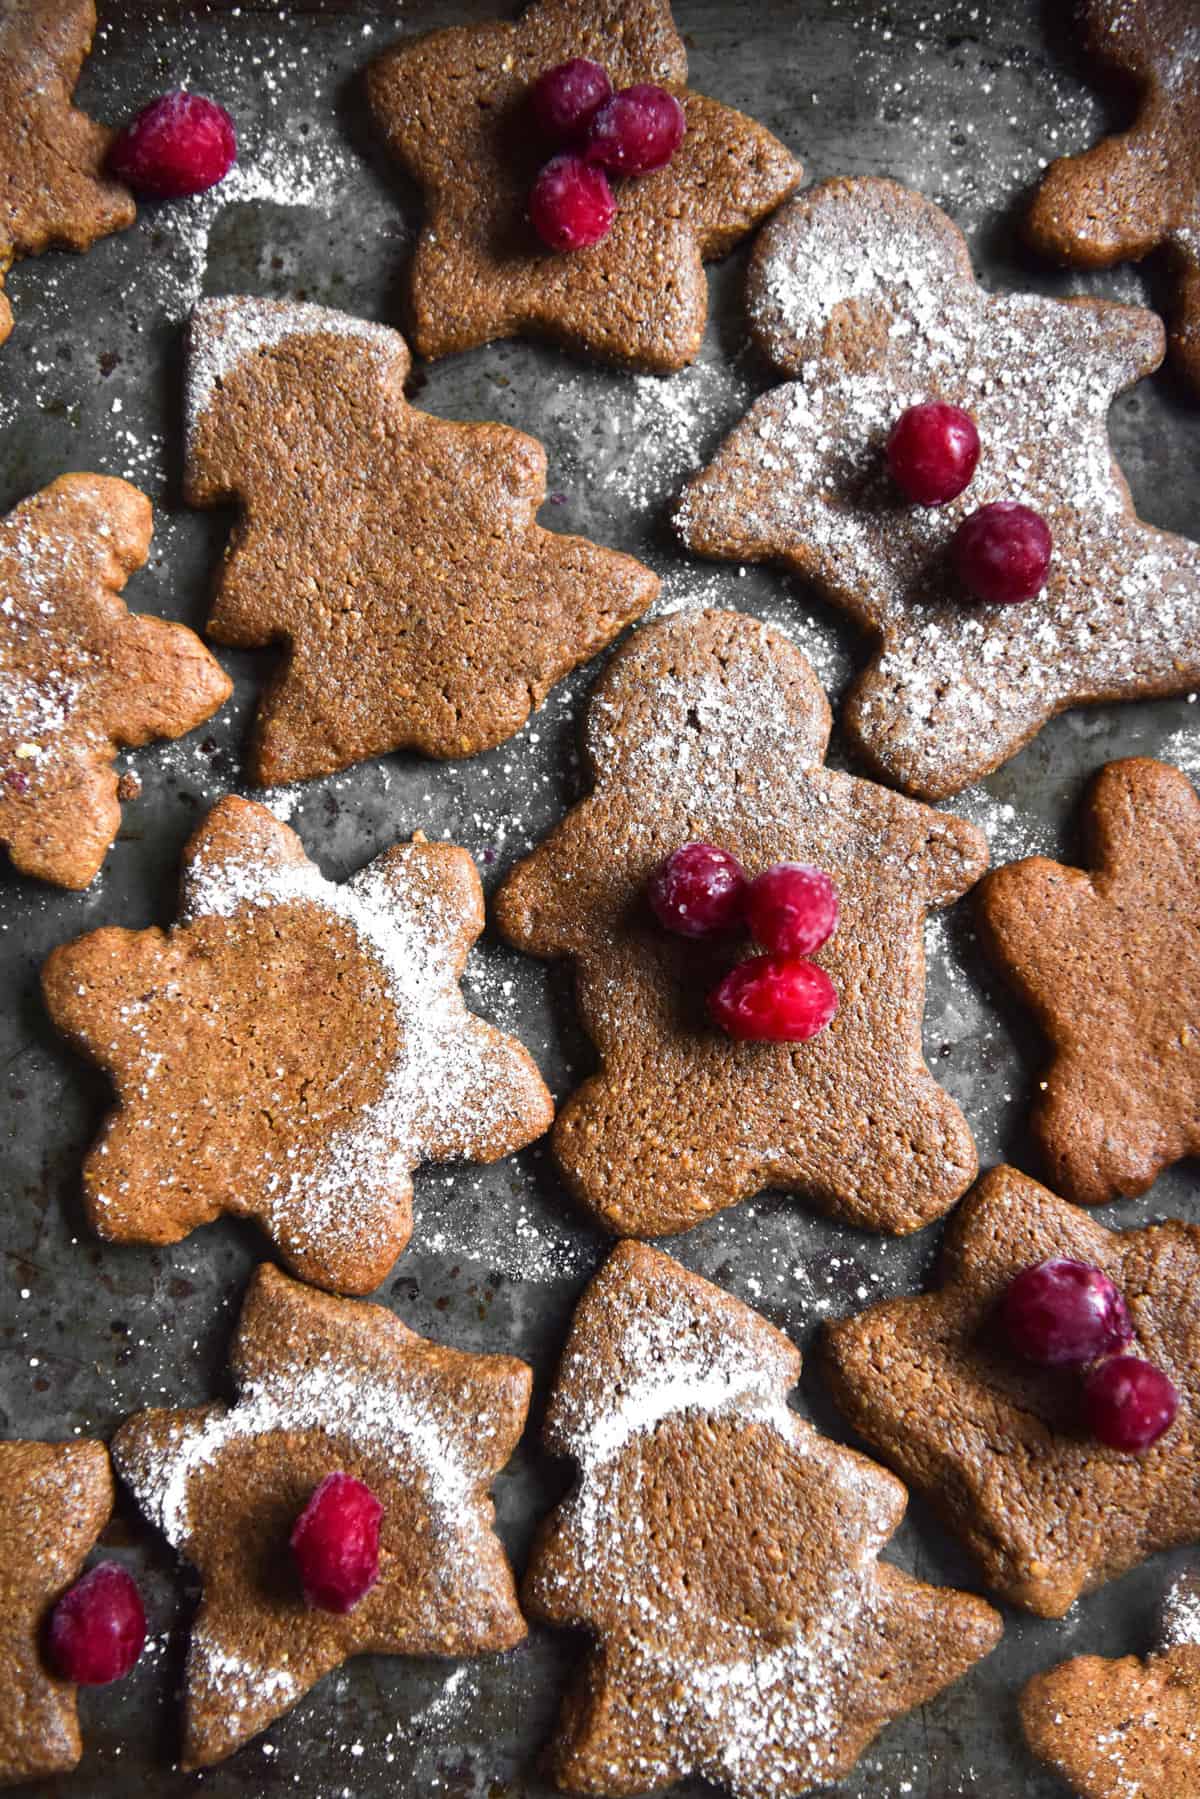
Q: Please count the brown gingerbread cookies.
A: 14